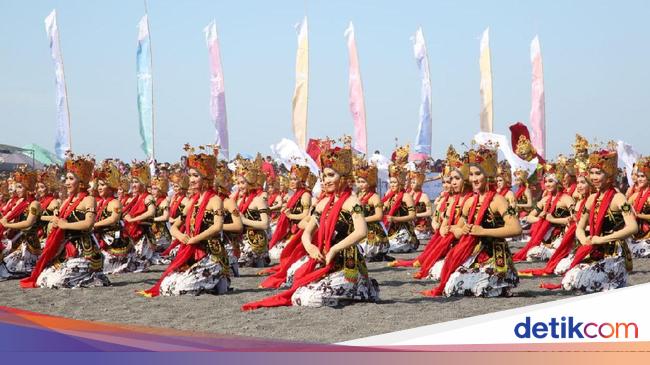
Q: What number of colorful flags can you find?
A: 8